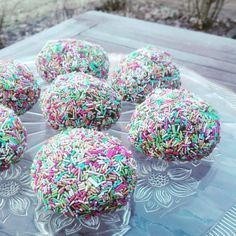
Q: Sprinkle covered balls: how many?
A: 7